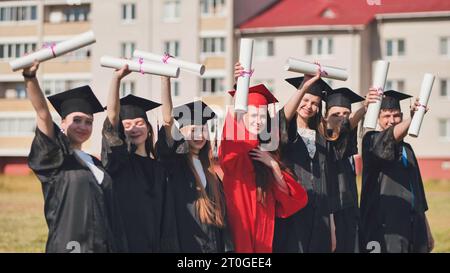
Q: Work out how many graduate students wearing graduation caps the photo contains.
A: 7